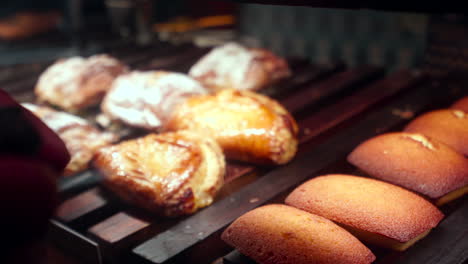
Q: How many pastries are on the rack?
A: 11